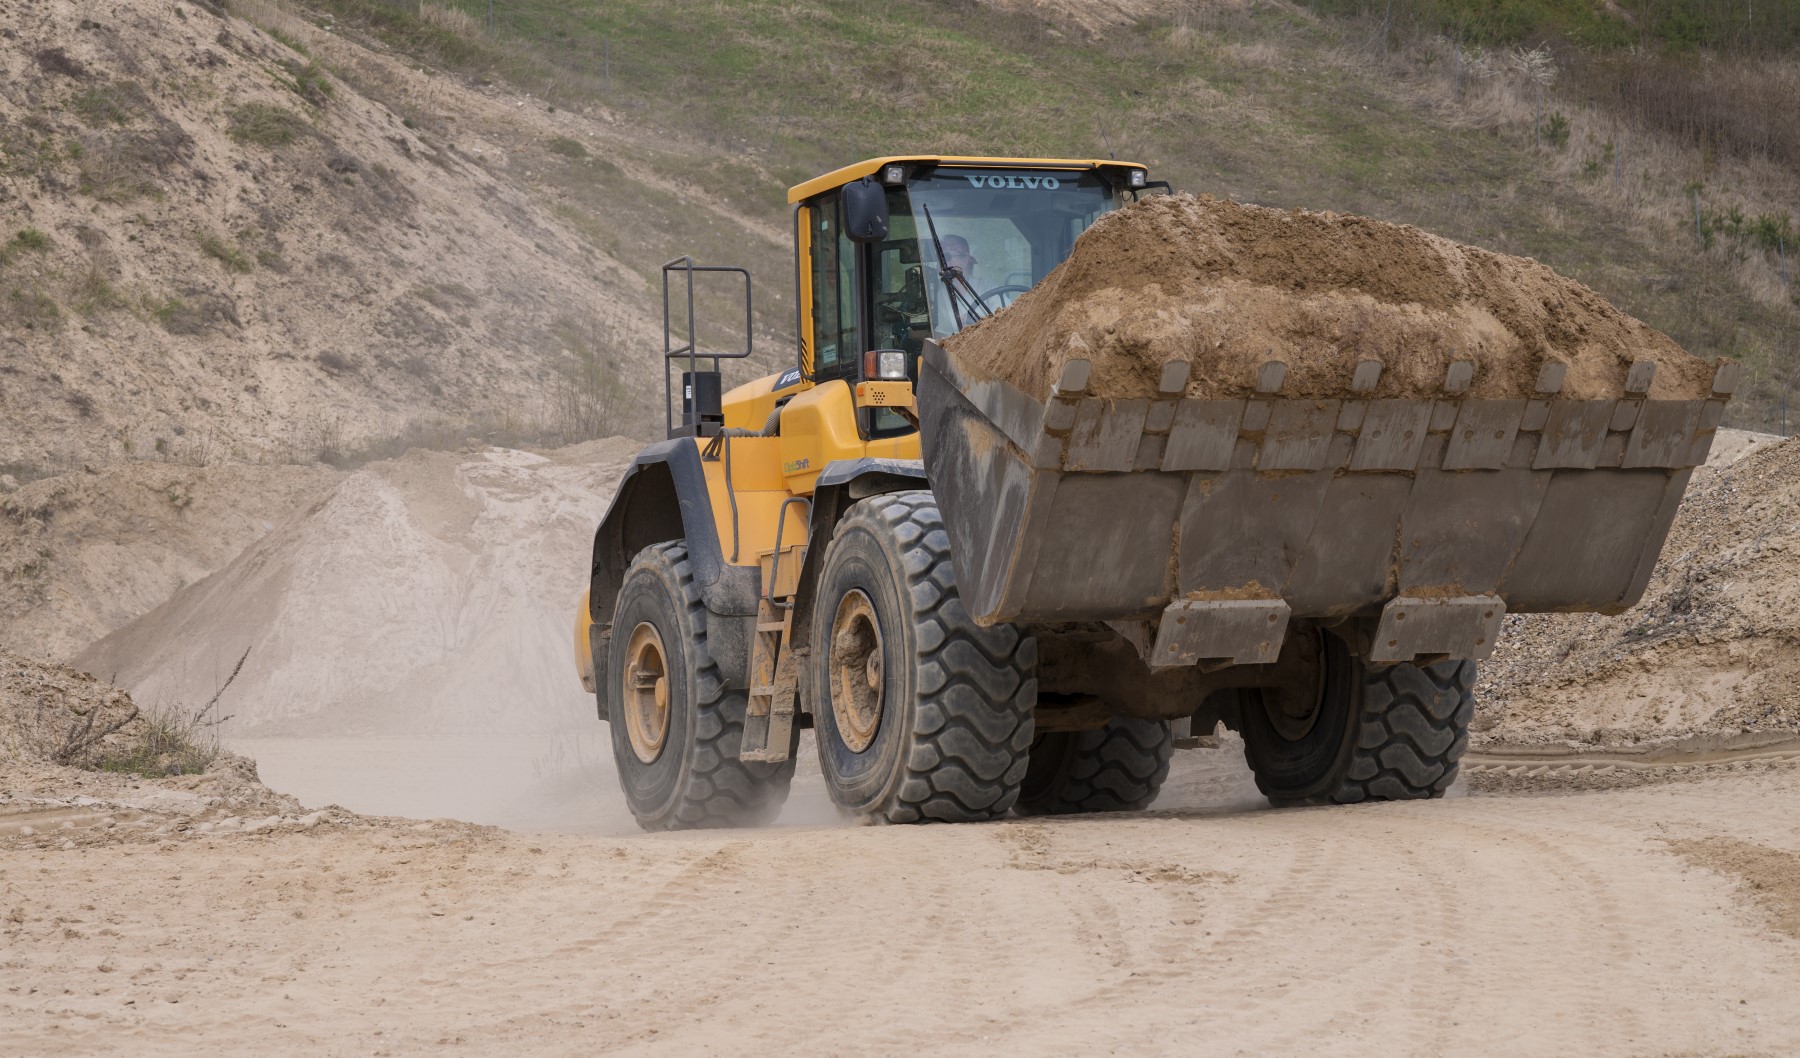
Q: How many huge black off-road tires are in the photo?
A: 4